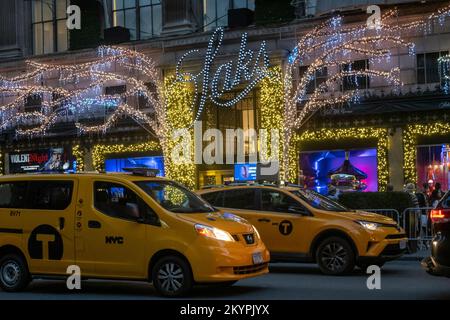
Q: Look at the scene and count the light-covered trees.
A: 2